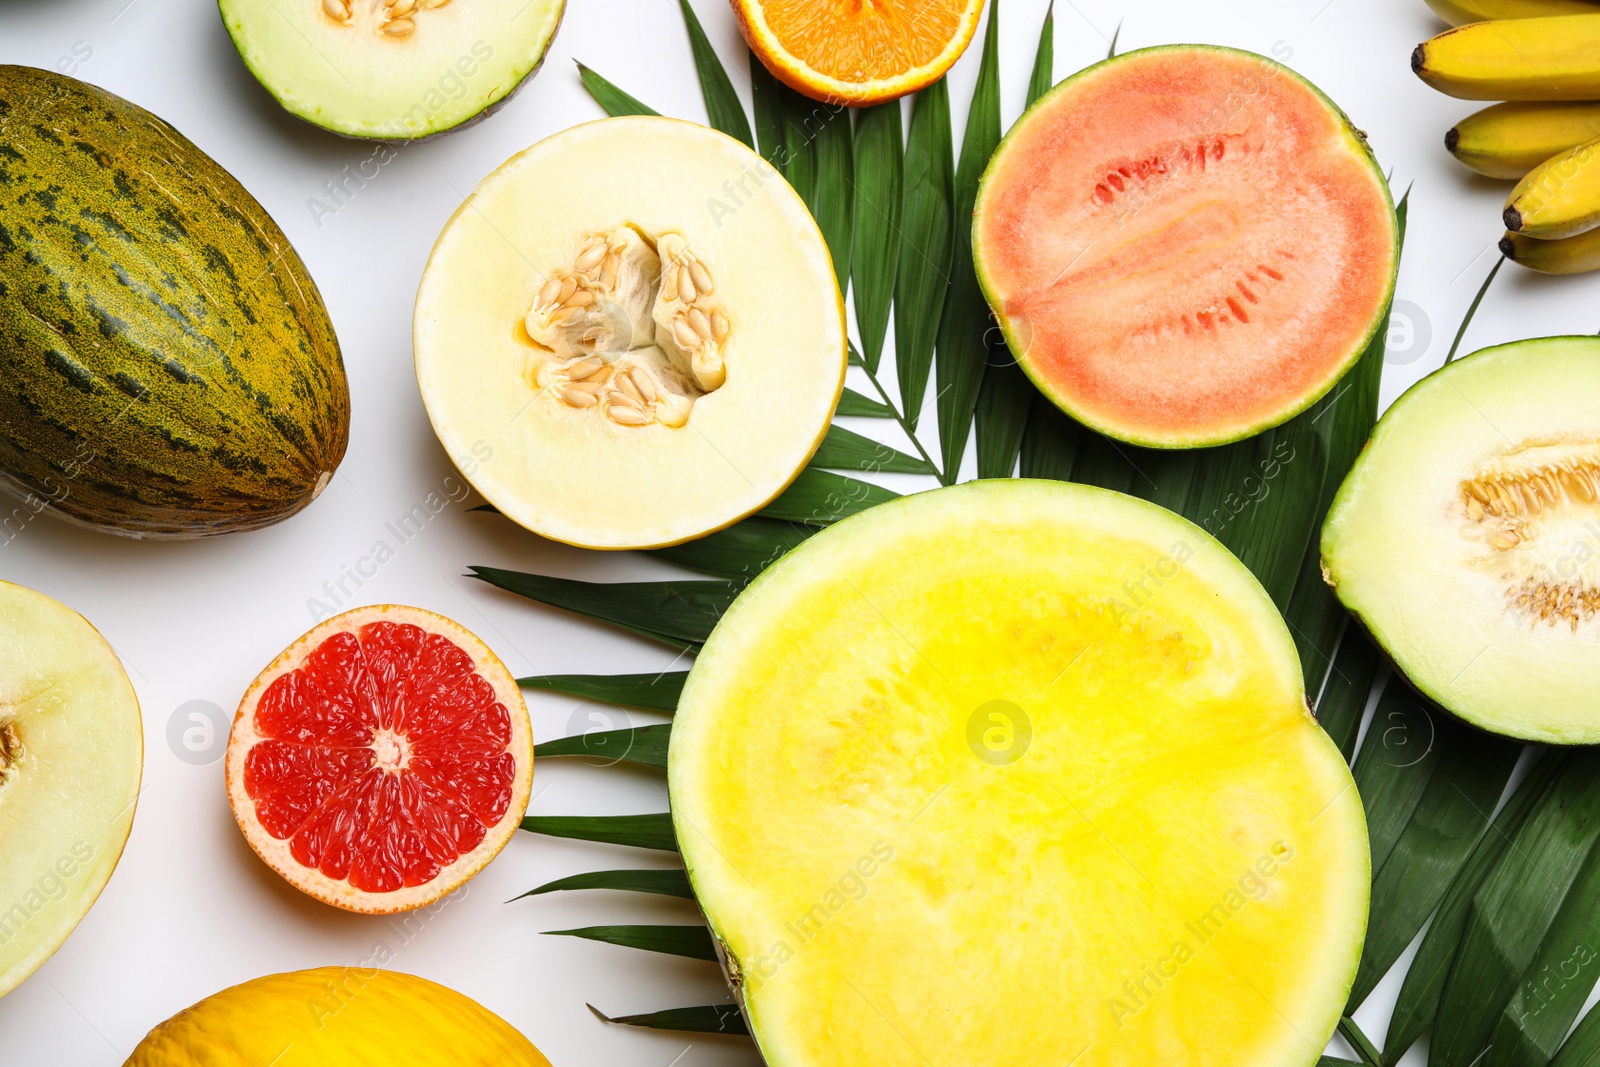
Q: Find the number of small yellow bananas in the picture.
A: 5